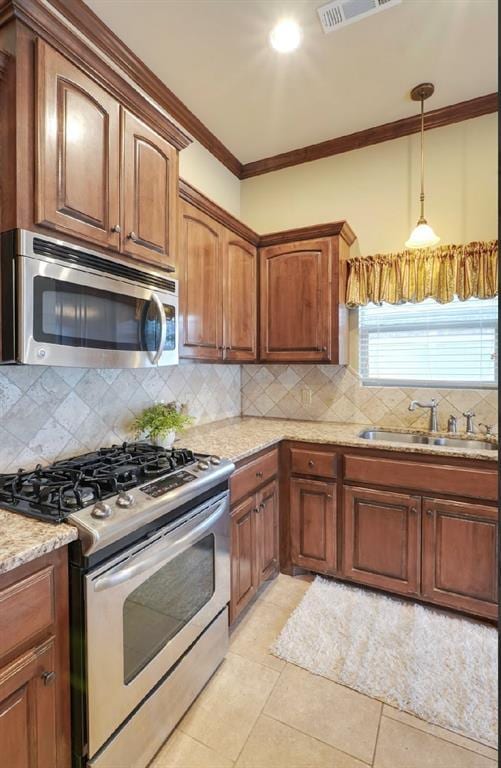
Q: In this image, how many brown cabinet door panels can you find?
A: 11